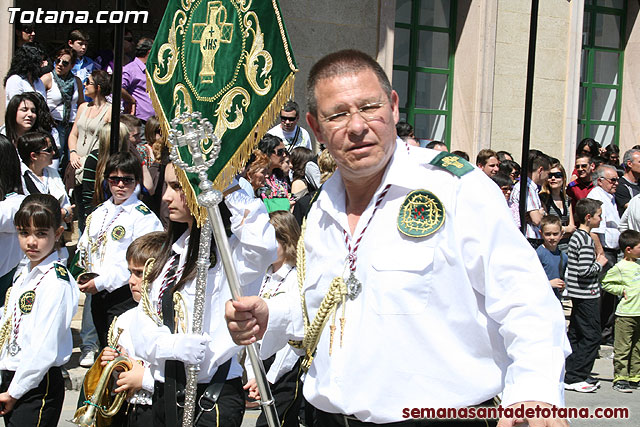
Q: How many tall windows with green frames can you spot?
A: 2